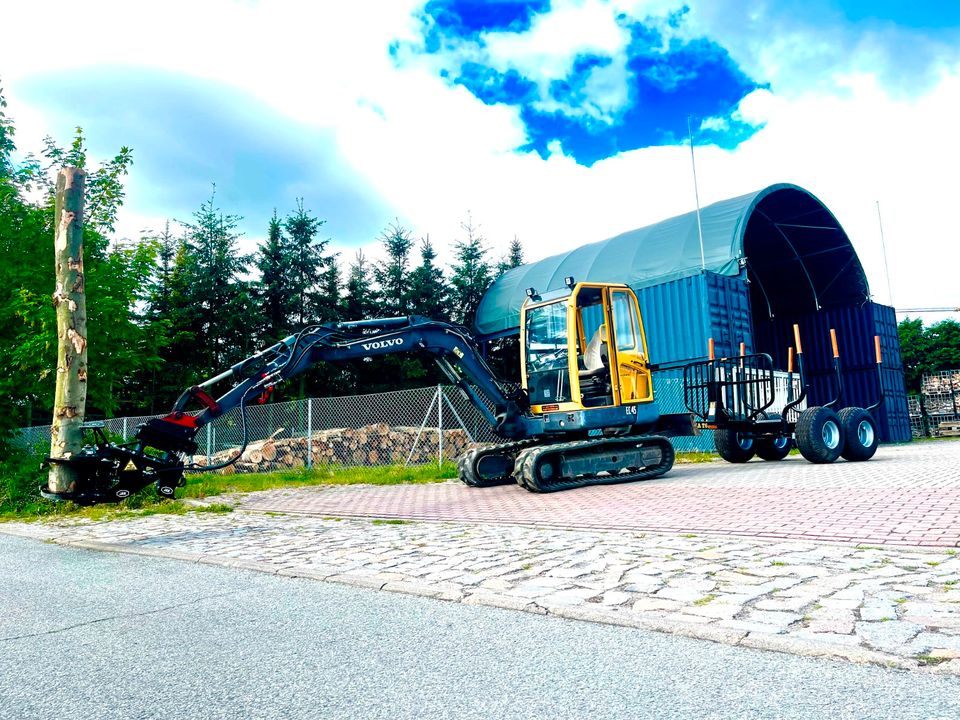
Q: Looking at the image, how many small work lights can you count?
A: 2